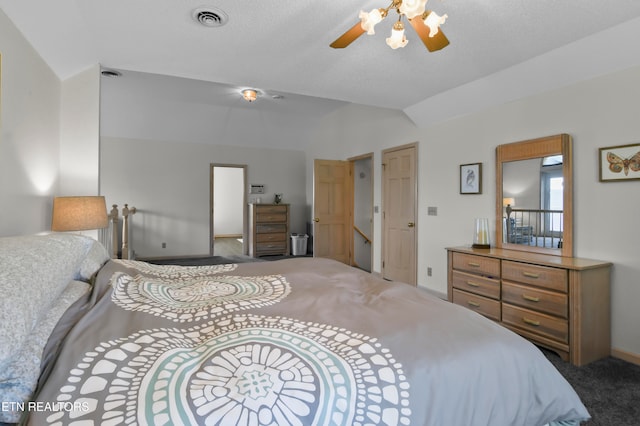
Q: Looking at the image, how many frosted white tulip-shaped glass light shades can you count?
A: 4